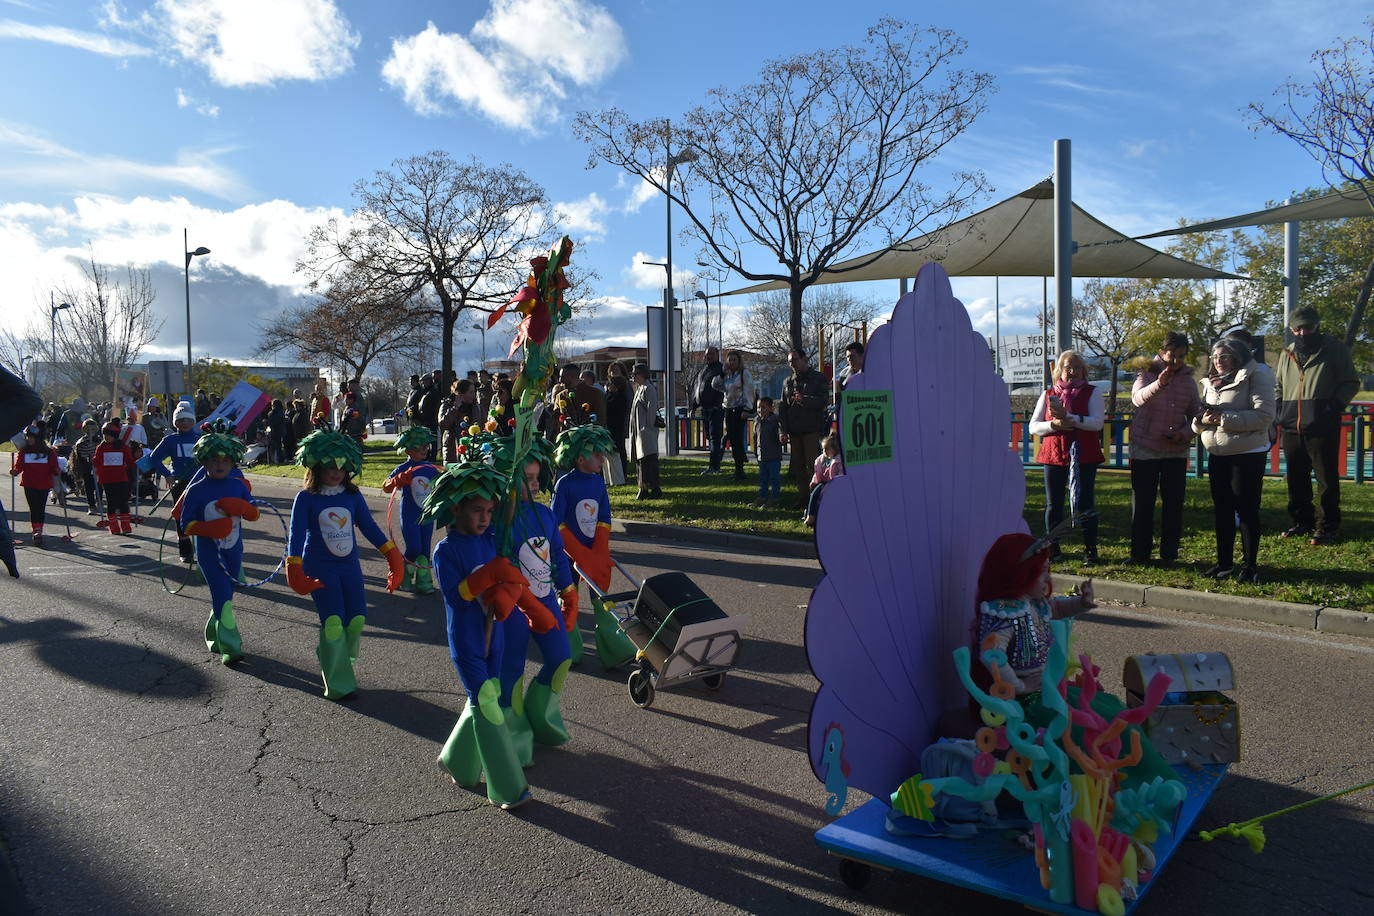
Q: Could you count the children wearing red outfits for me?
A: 2